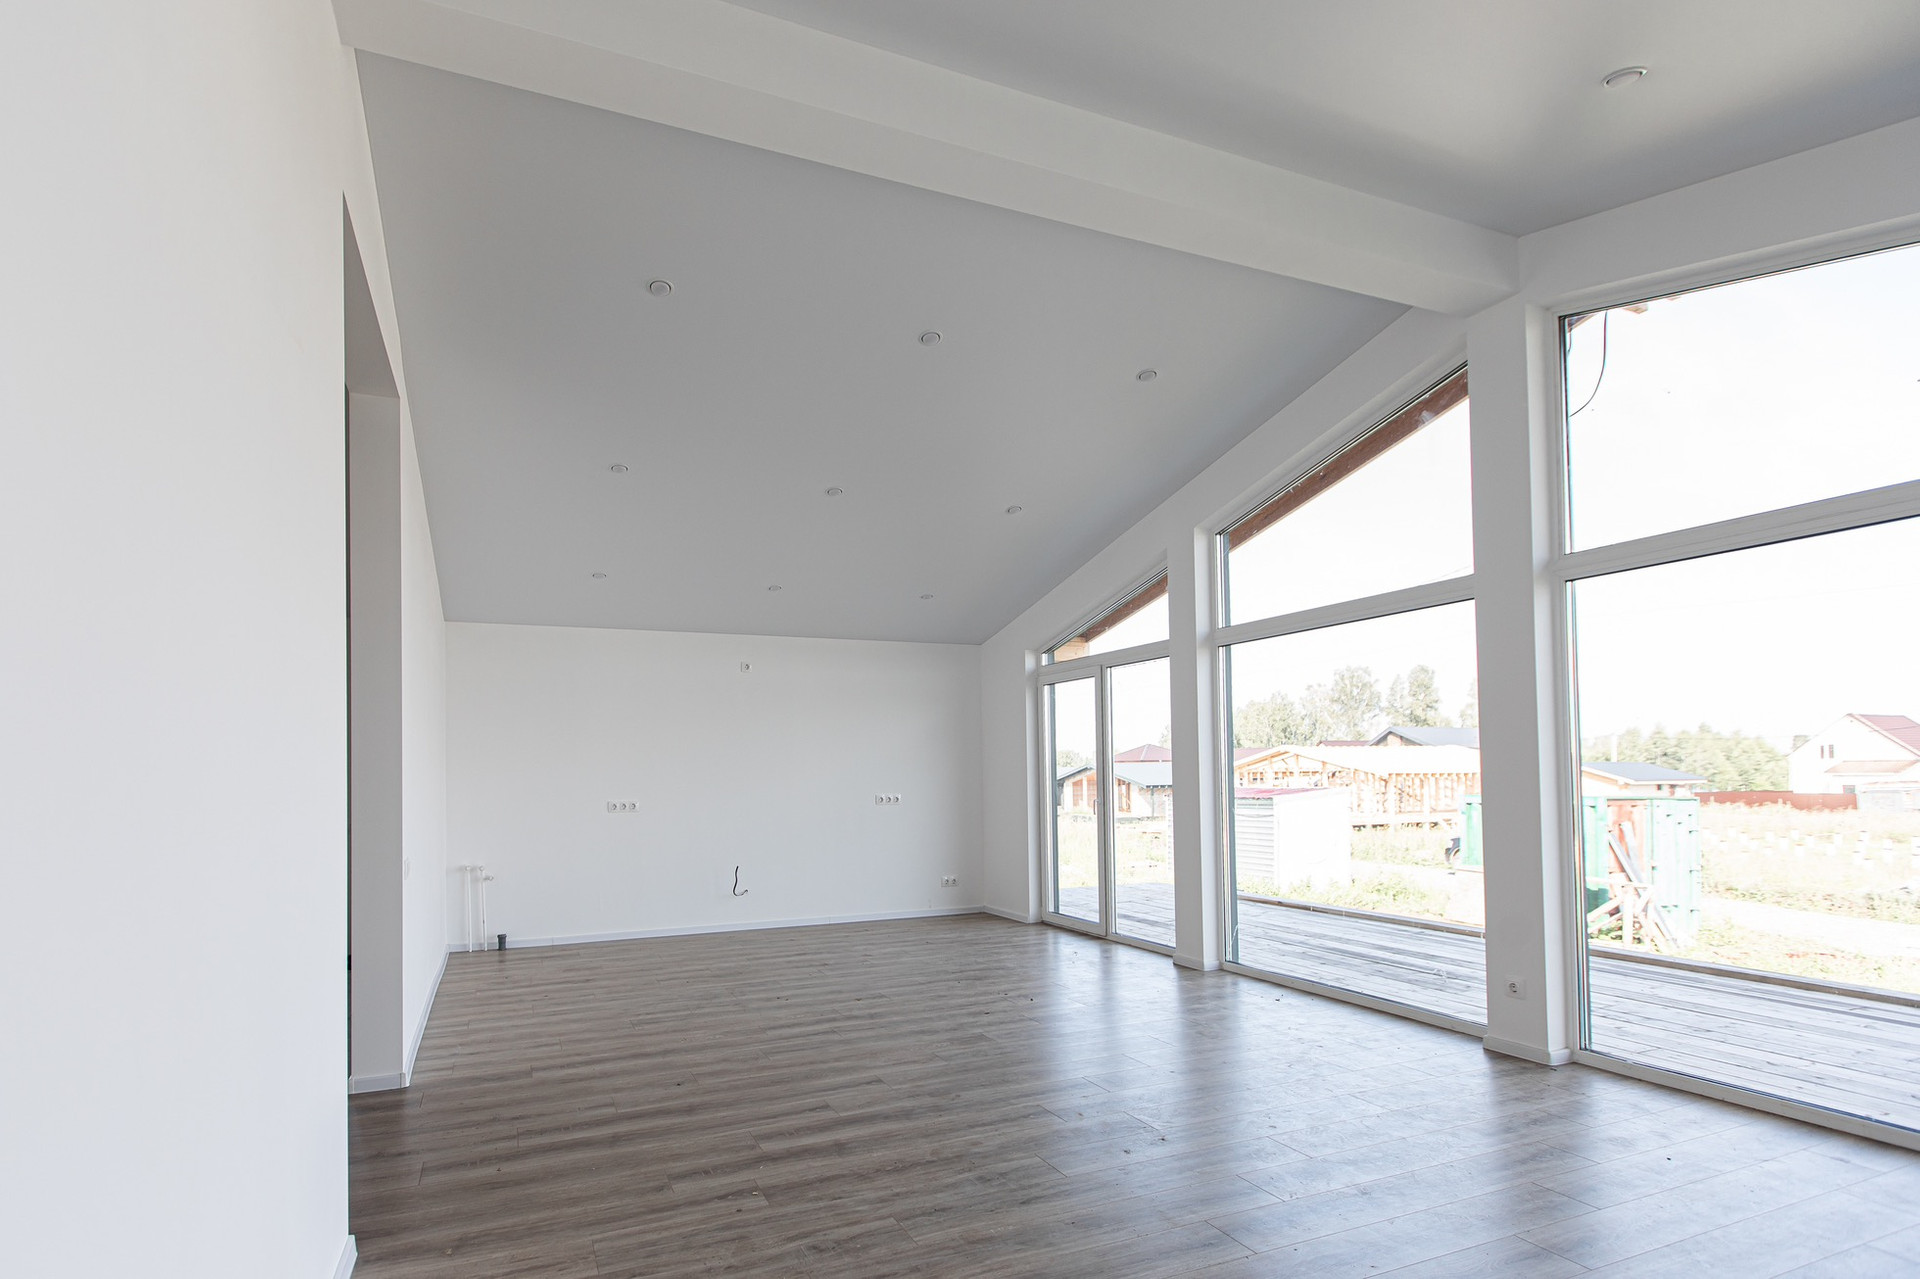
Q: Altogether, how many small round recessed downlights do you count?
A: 10